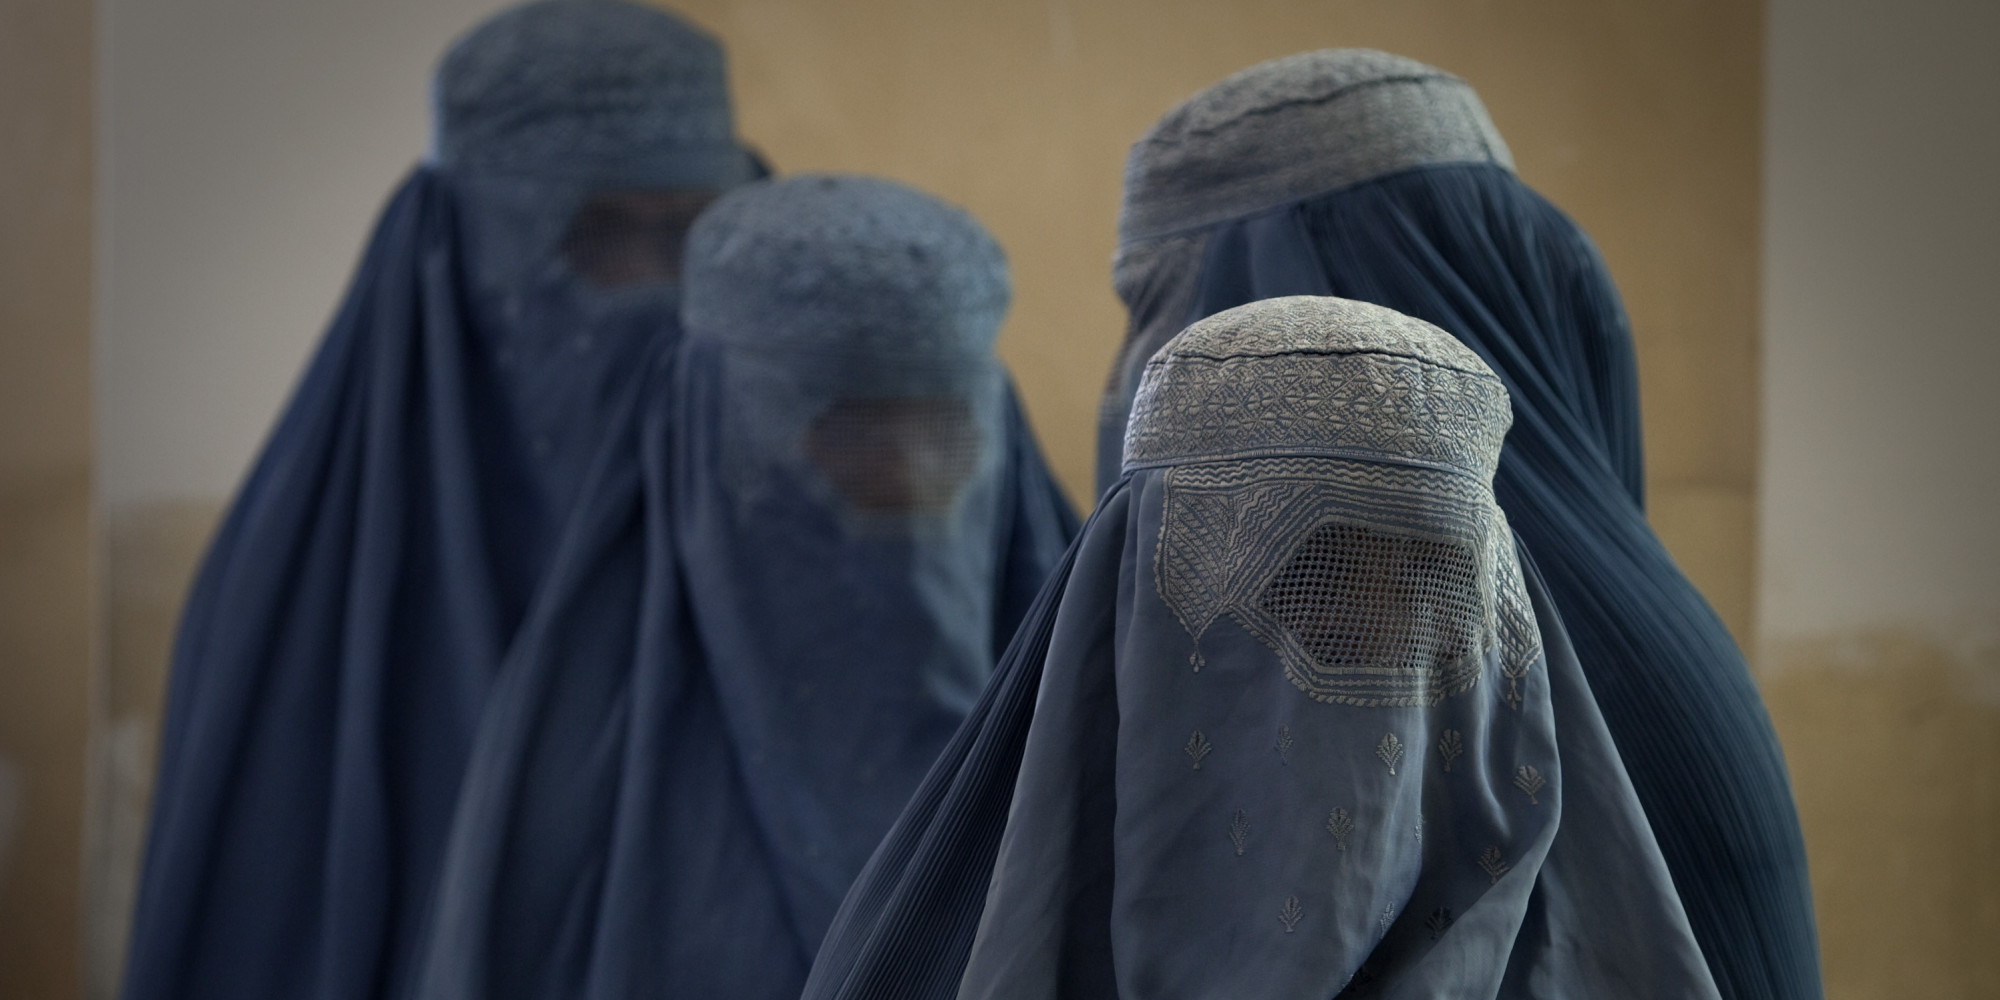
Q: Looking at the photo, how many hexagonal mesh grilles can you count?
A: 3